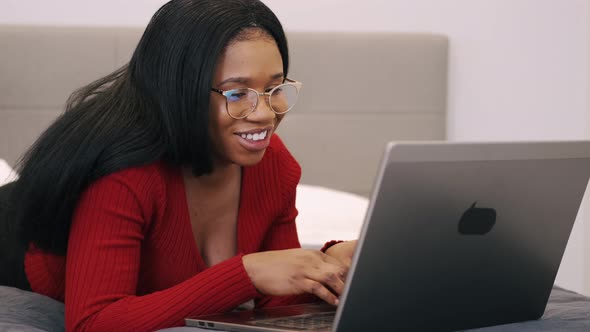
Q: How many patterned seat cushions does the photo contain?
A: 0